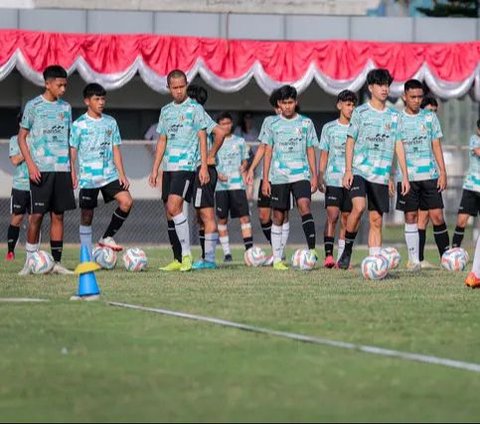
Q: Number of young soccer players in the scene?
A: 13